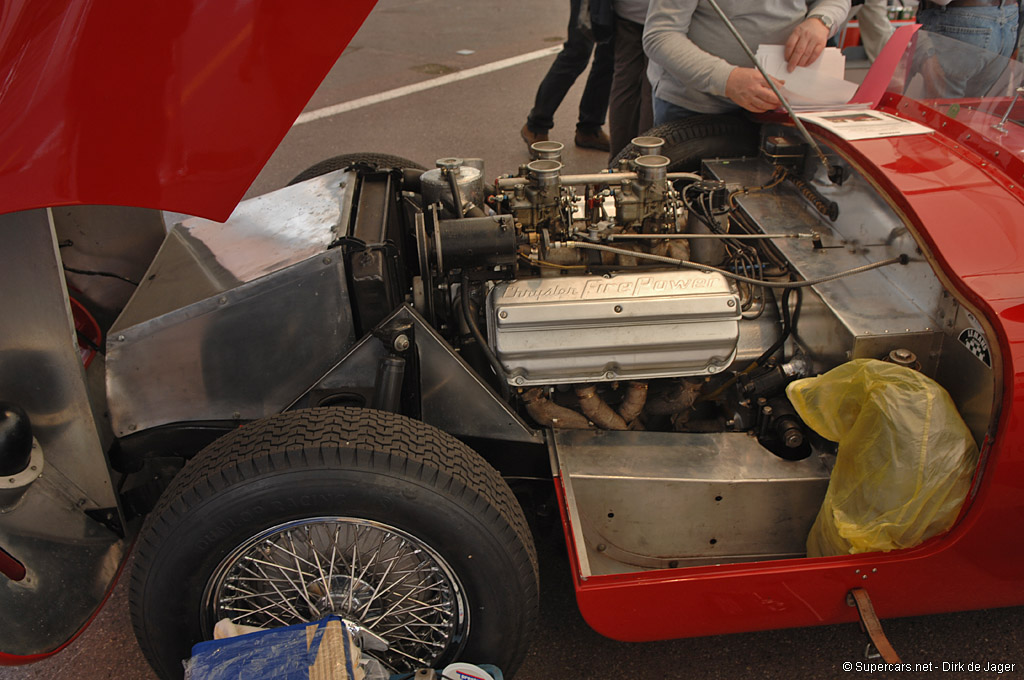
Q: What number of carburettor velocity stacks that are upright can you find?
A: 4